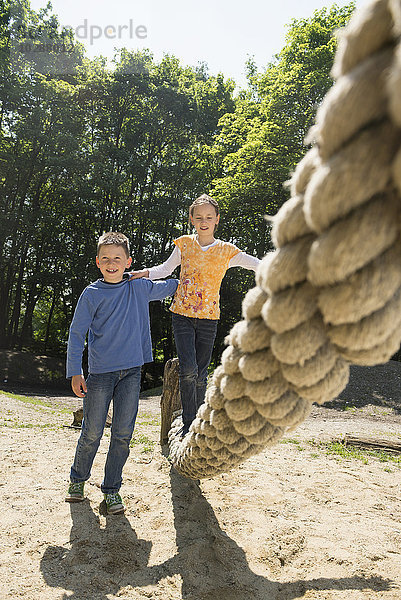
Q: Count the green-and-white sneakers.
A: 2